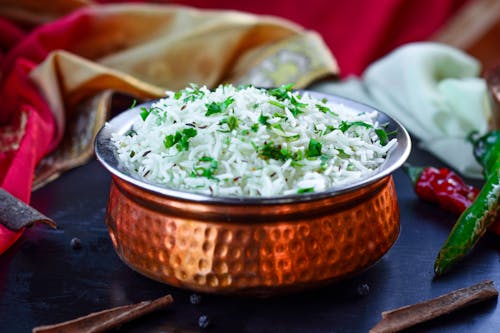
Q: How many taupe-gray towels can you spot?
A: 0